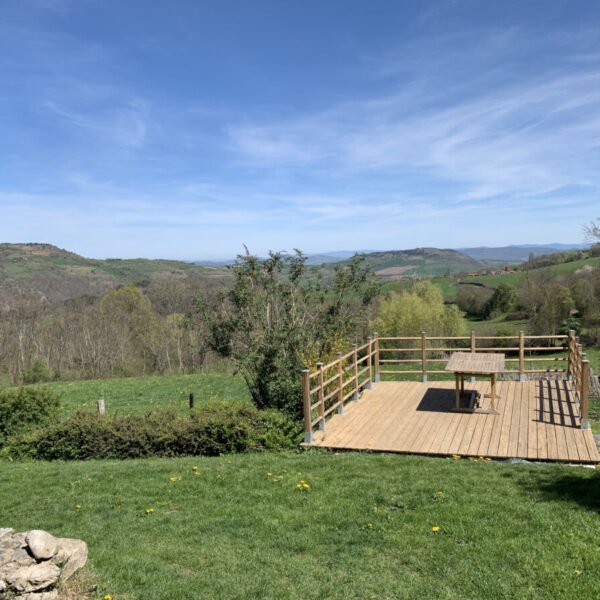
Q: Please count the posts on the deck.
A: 14